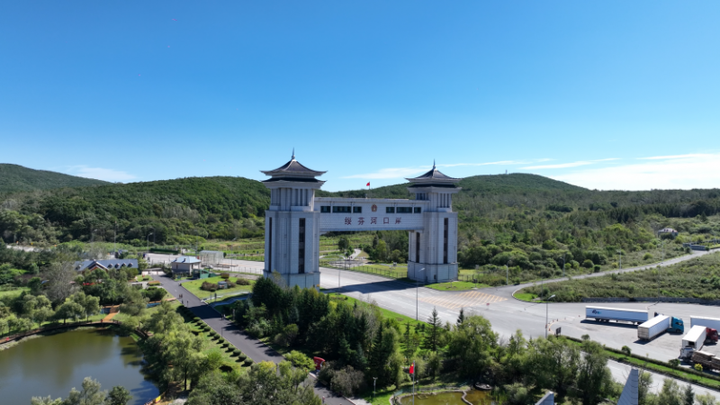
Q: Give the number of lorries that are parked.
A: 5